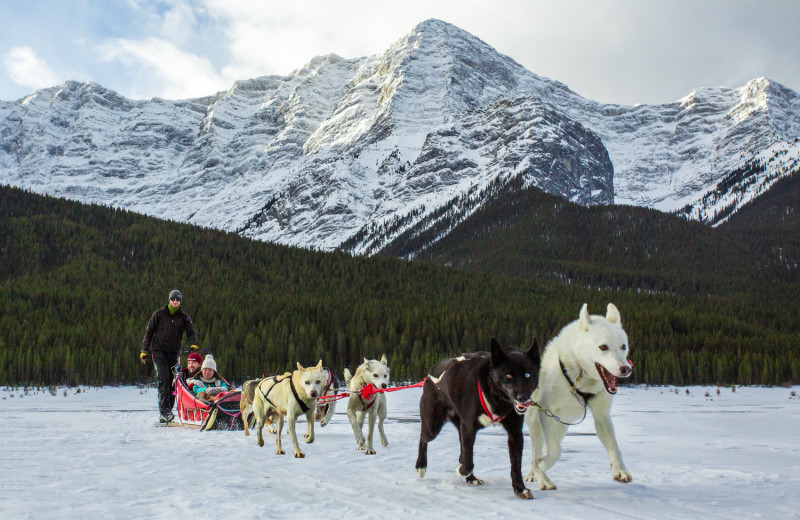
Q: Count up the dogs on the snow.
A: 6